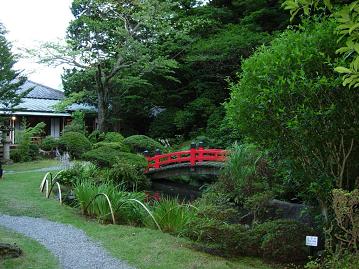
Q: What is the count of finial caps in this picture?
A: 4